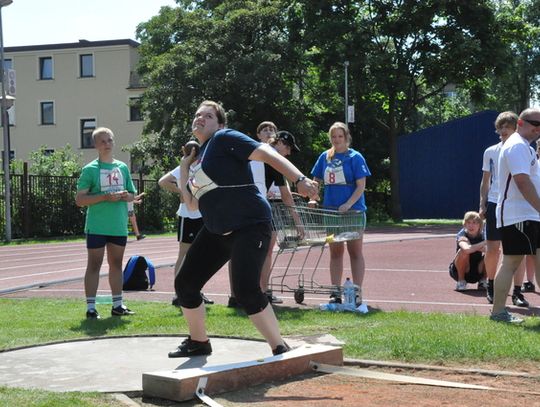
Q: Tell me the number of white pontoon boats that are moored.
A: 0